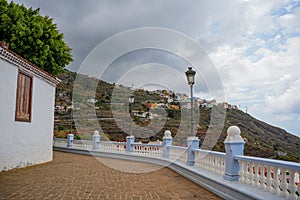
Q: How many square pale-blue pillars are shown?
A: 6